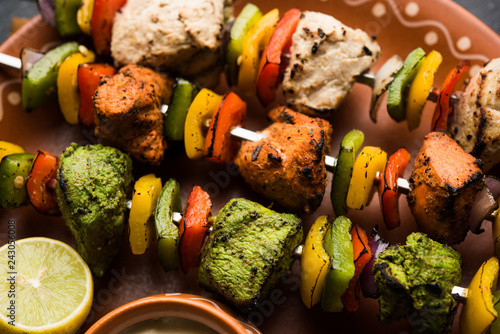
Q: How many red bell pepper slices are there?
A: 9